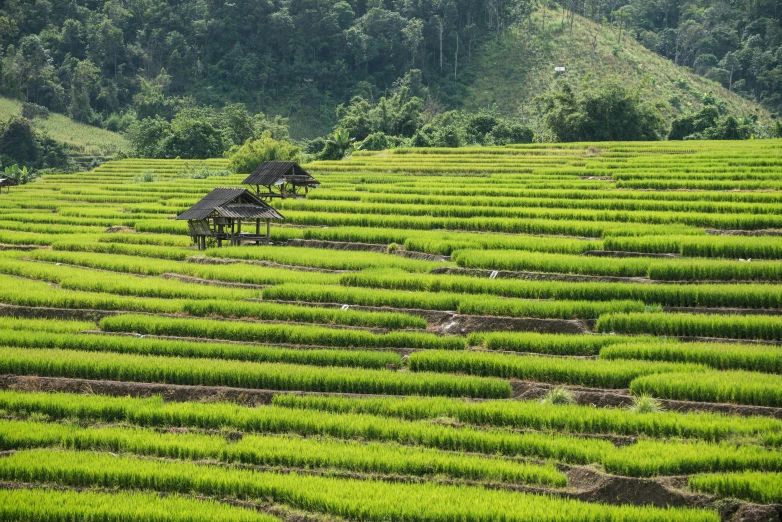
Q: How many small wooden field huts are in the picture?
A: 2